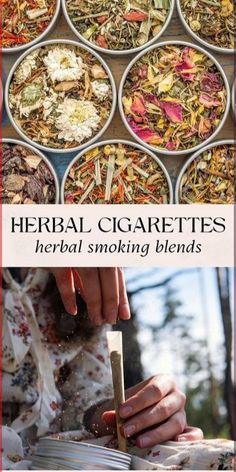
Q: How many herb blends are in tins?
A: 8